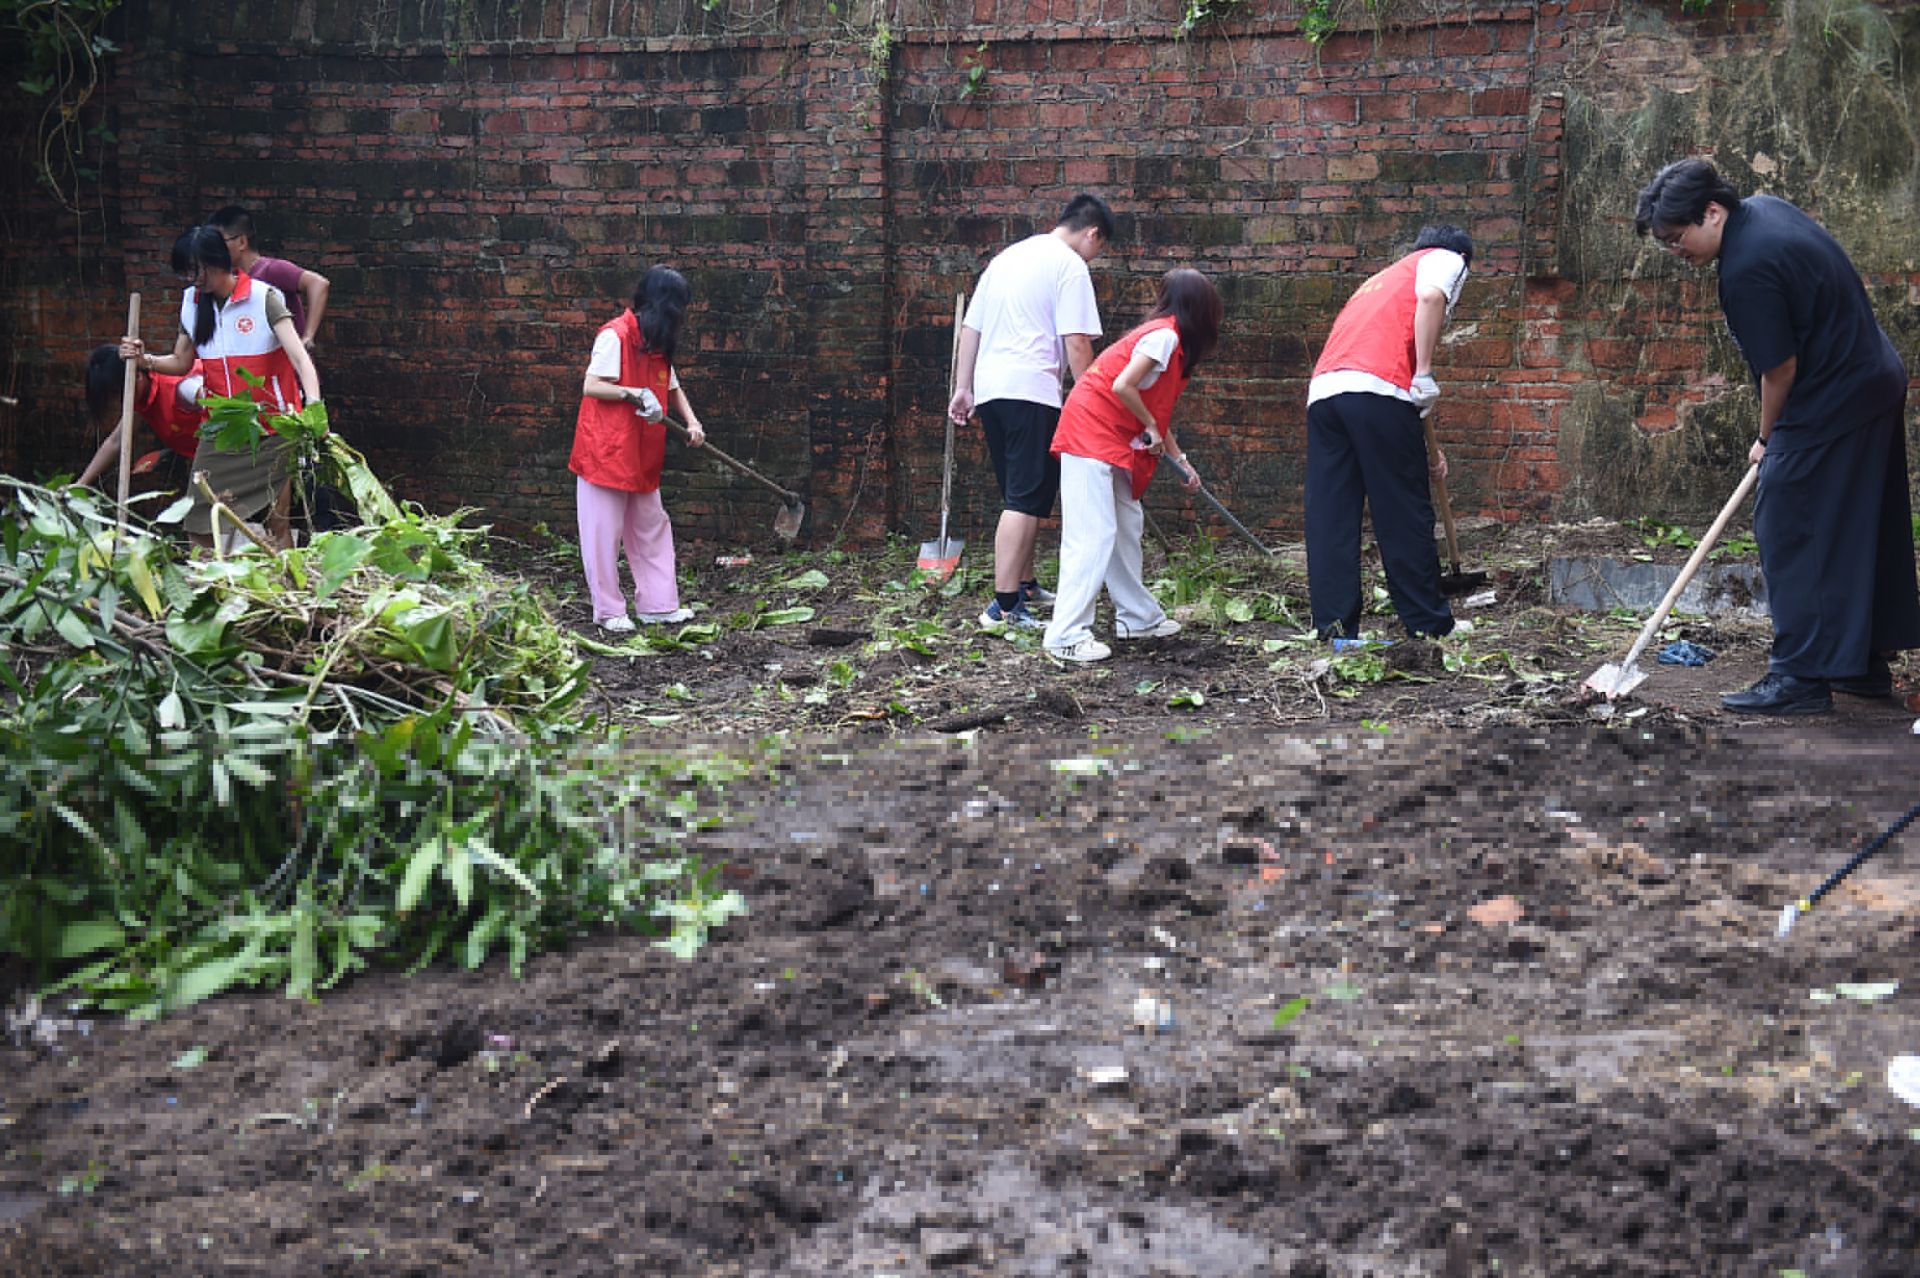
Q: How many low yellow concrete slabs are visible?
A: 0